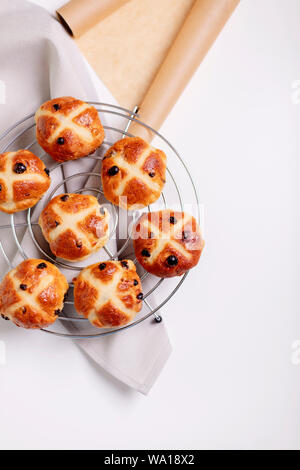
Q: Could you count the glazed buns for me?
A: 7